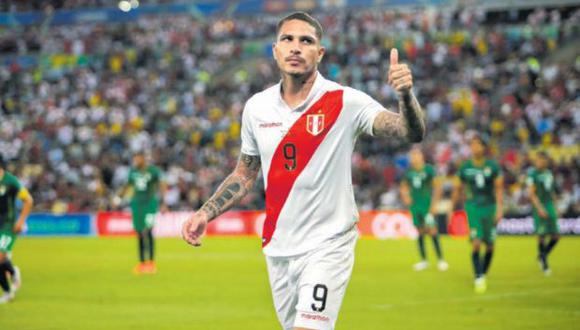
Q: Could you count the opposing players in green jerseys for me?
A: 5